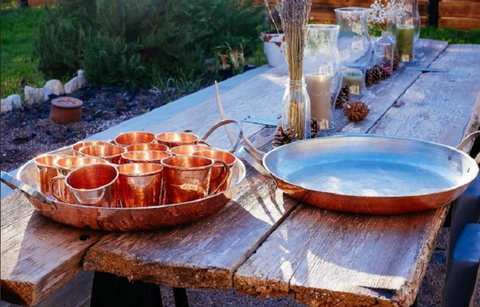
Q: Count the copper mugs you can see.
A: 13